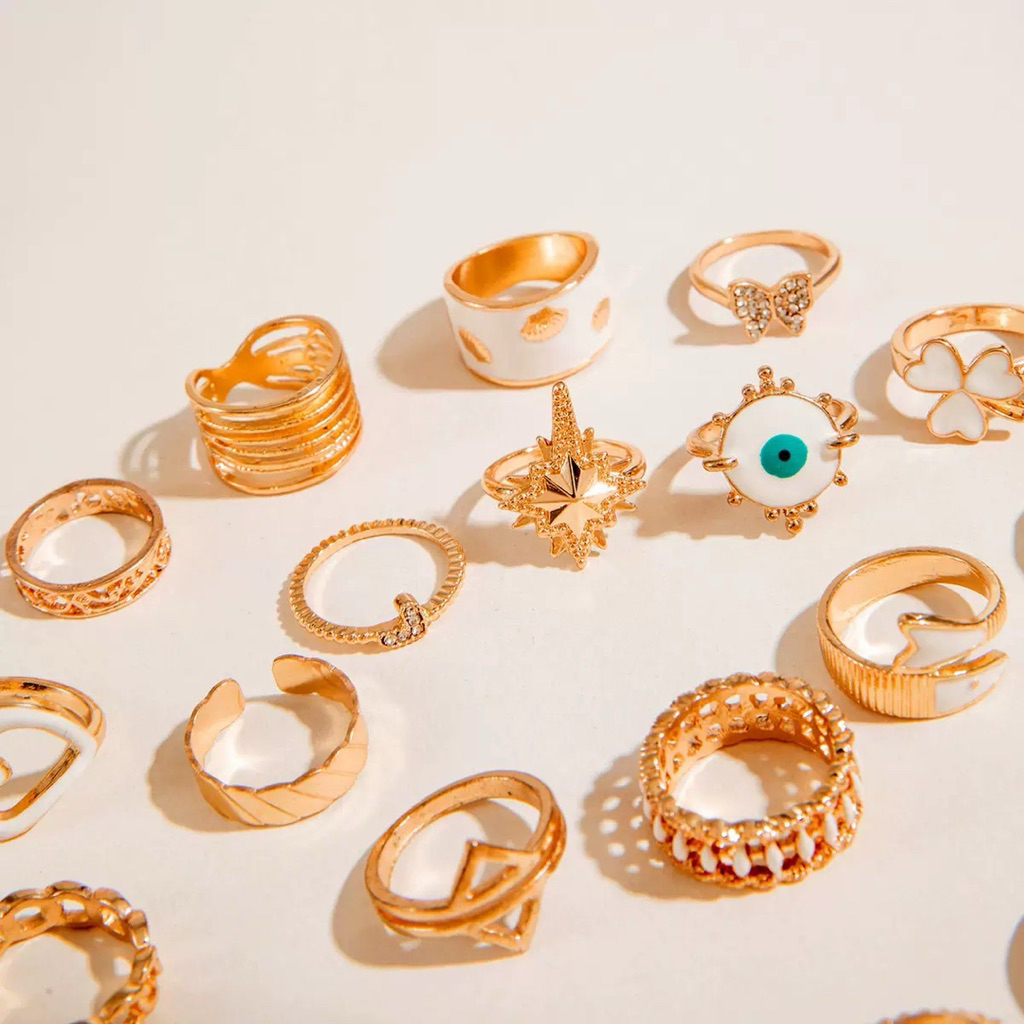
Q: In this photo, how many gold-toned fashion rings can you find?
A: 15